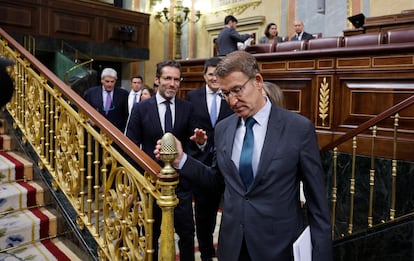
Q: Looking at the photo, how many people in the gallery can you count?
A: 3